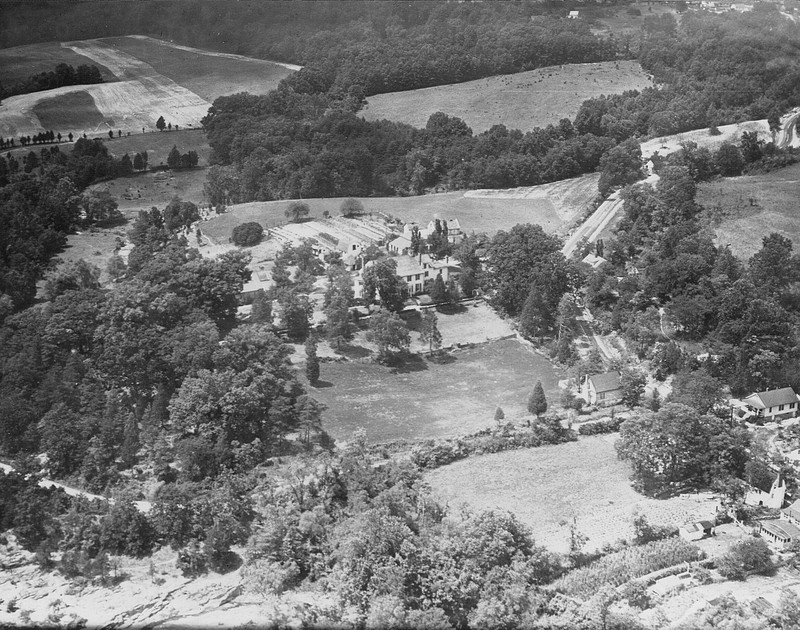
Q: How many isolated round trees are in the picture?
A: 3